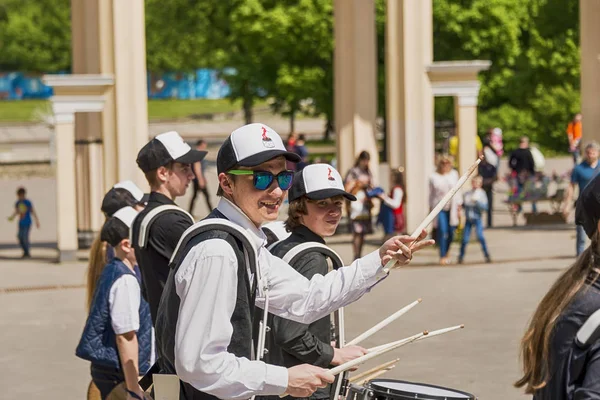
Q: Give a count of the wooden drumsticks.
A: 6